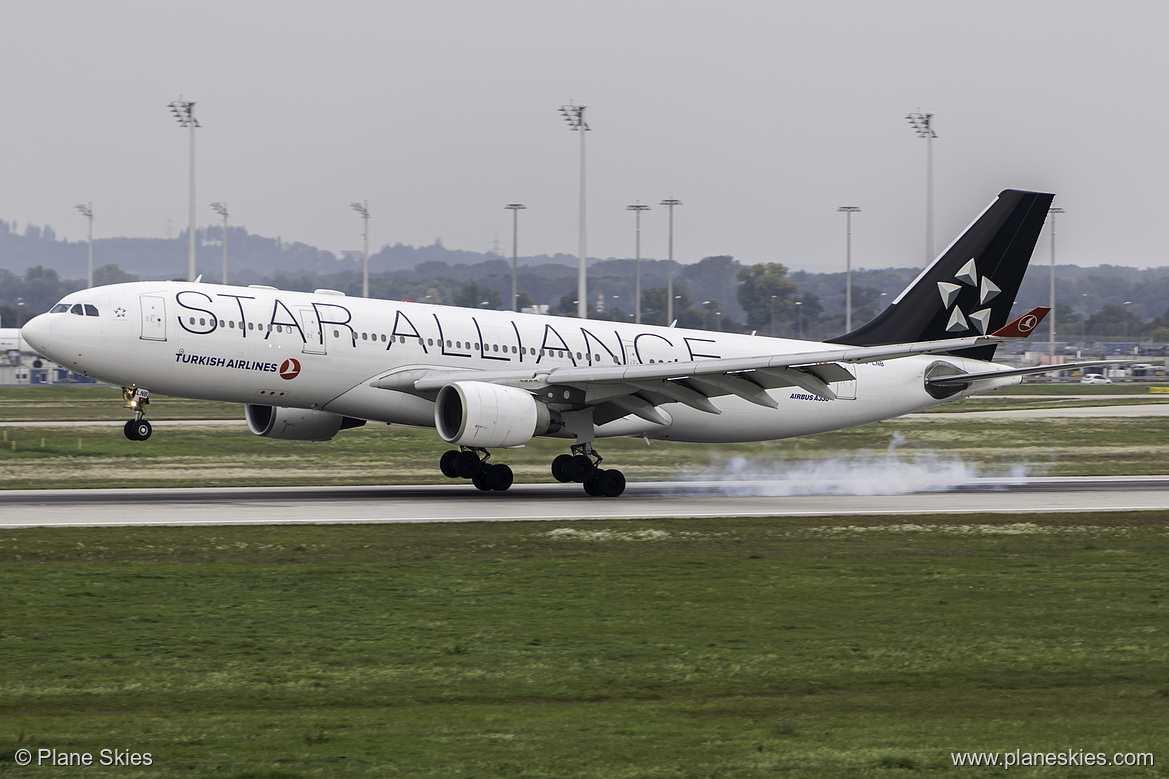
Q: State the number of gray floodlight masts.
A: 11